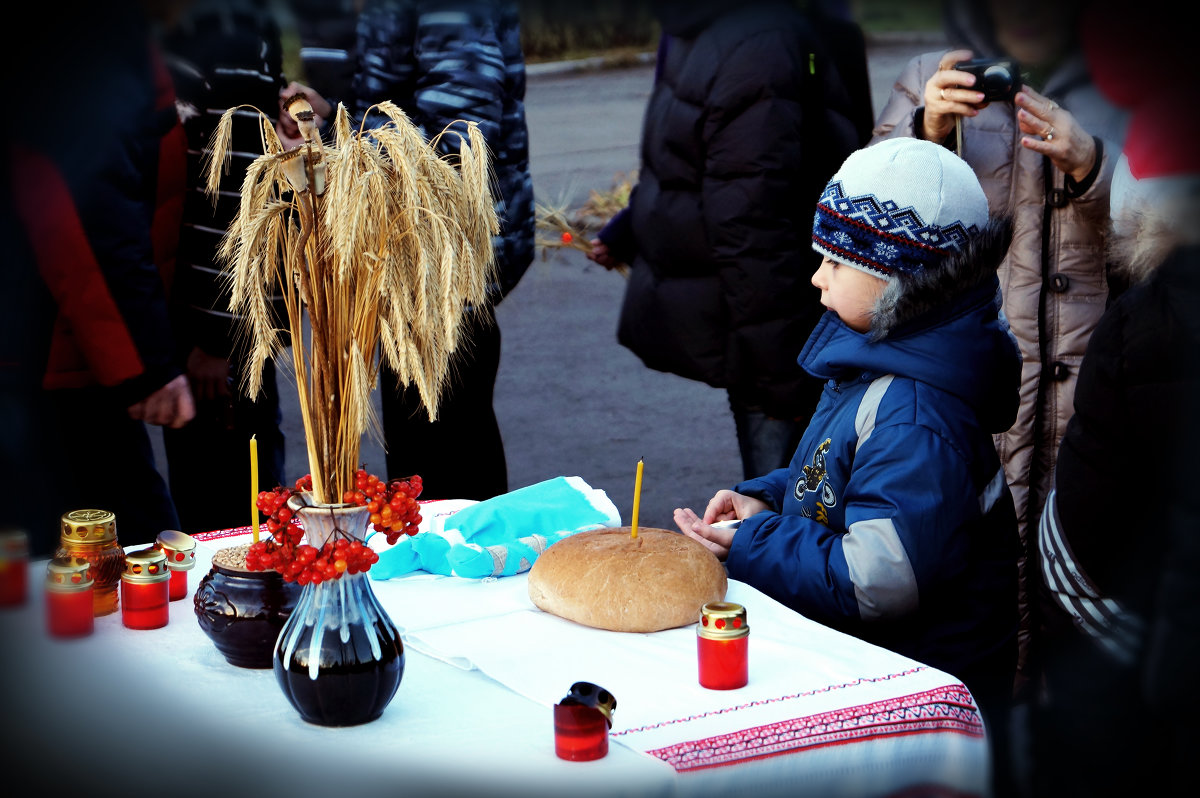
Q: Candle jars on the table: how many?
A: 7